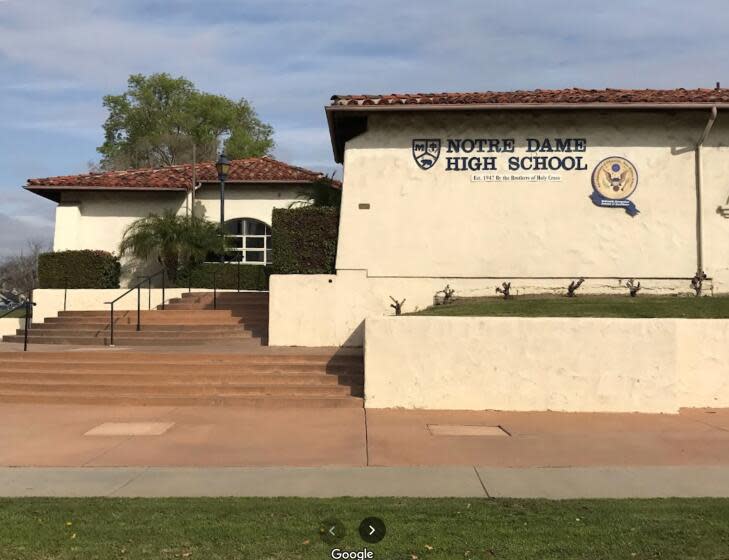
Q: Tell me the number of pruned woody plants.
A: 6